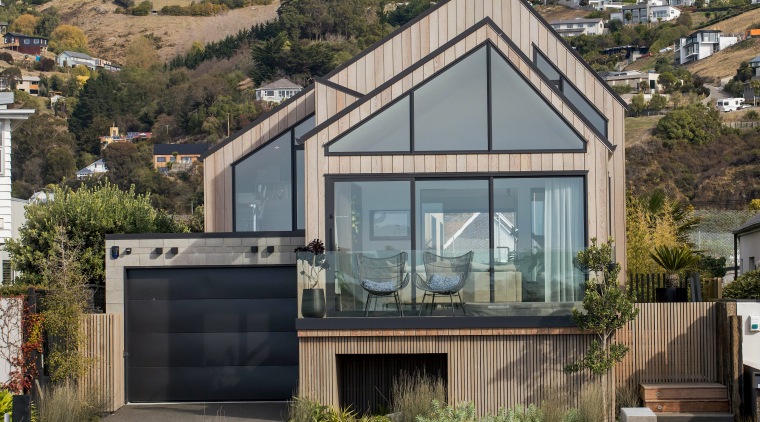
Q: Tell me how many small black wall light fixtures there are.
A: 4